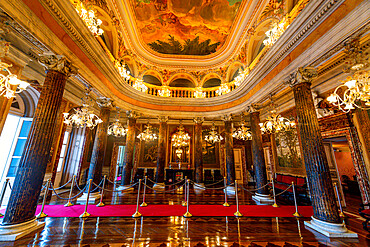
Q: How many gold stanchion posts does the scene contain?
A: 14